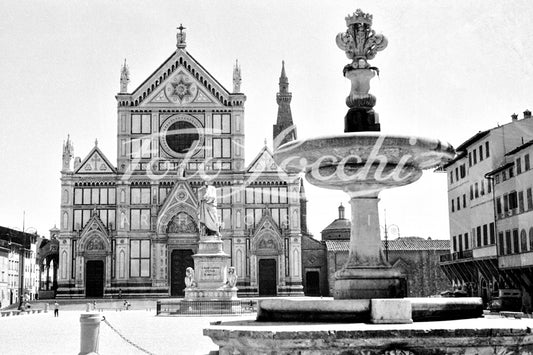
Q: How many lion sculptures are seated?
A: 2